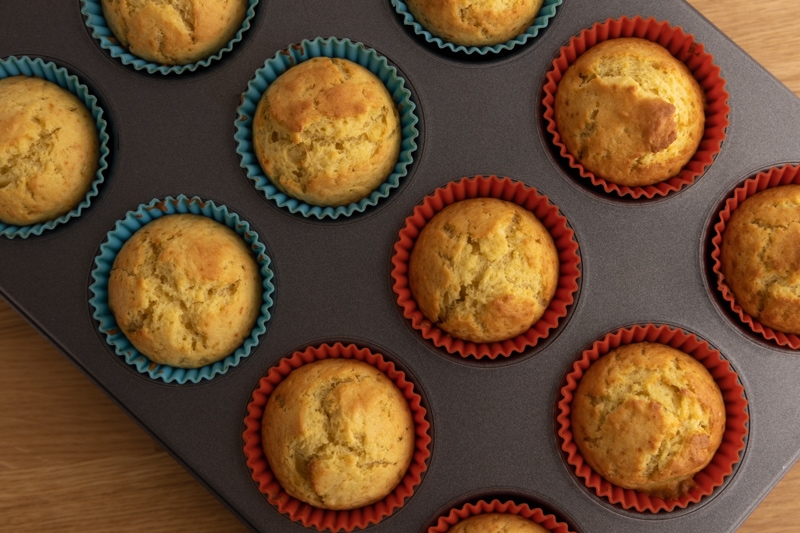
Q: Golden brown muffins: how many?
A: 11